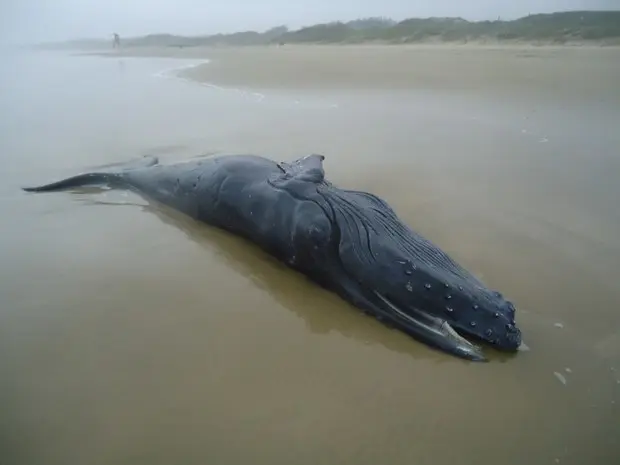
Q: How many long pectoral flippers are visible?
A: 1